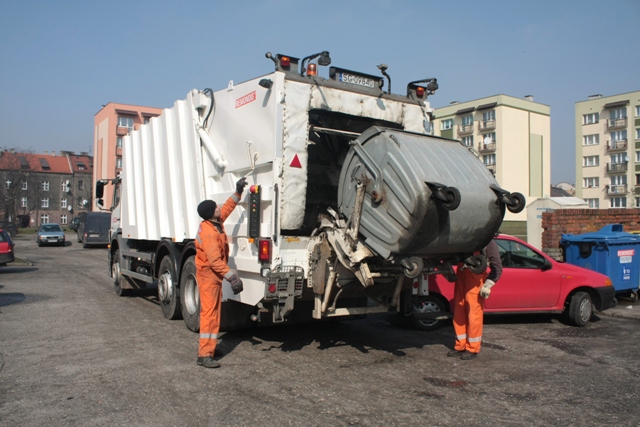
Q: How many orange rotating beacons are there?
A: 1